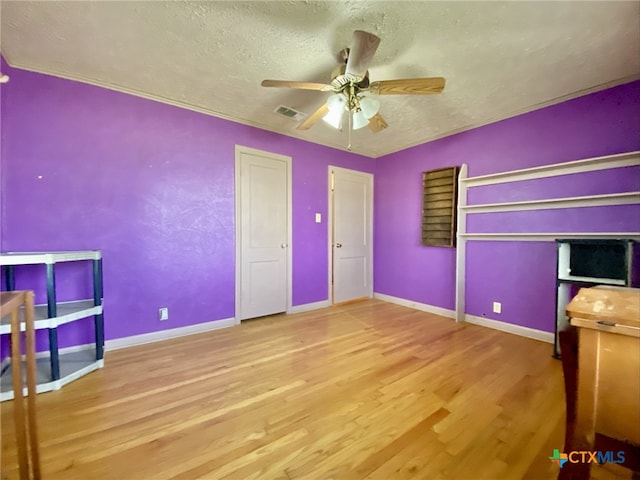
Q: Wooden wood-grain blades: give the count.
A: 5